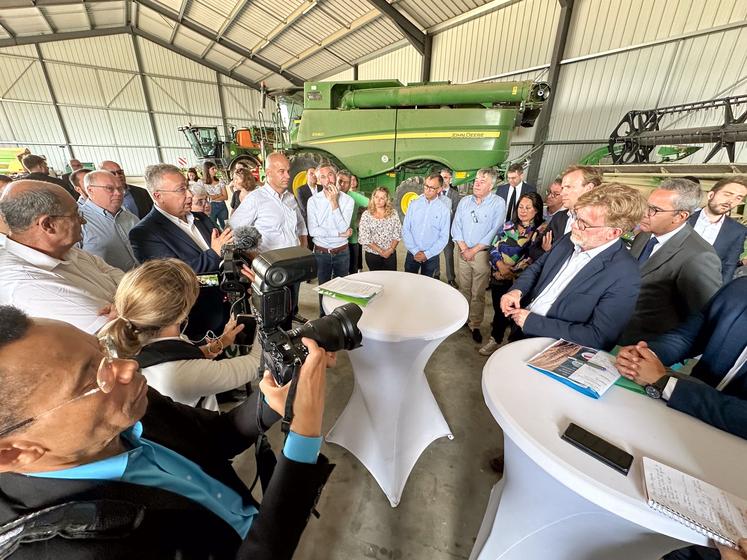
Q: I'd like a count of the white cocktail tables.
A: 2